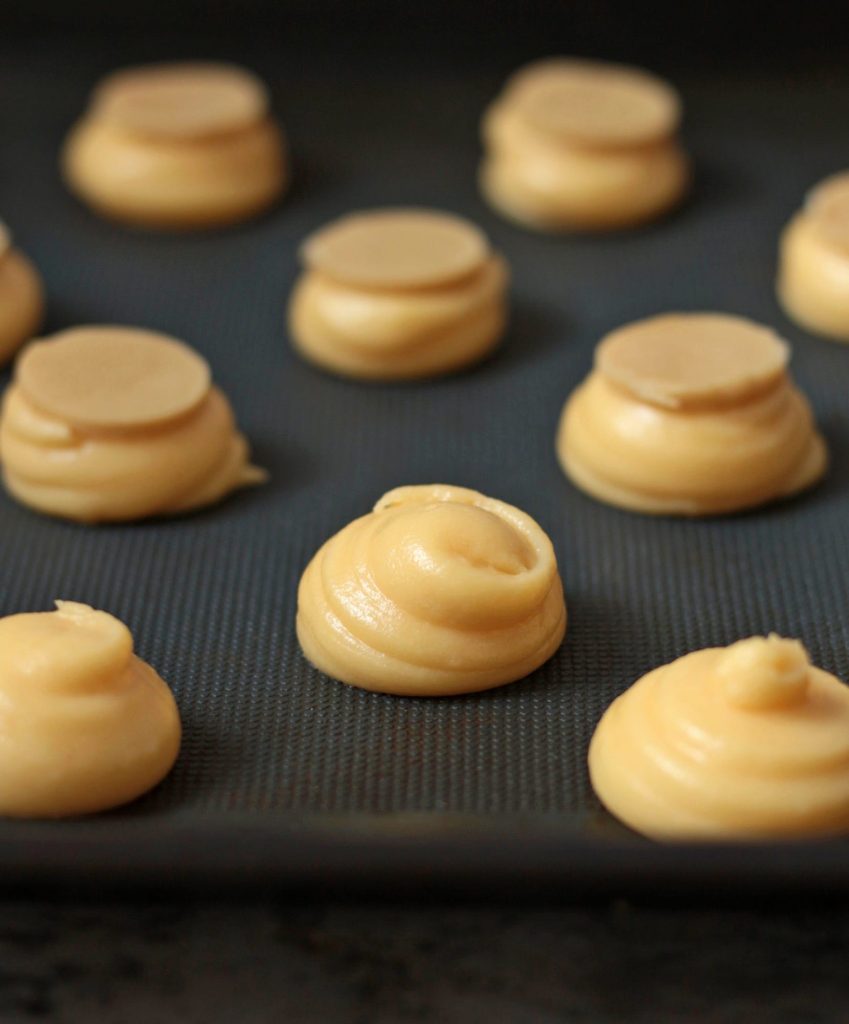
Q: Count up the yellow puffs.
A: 10